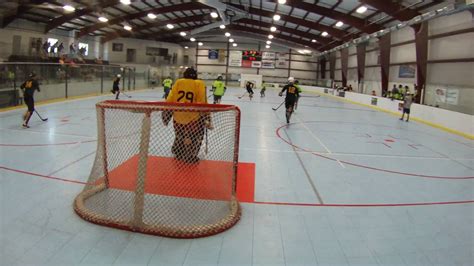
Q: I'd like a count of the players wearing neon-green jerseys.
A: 4